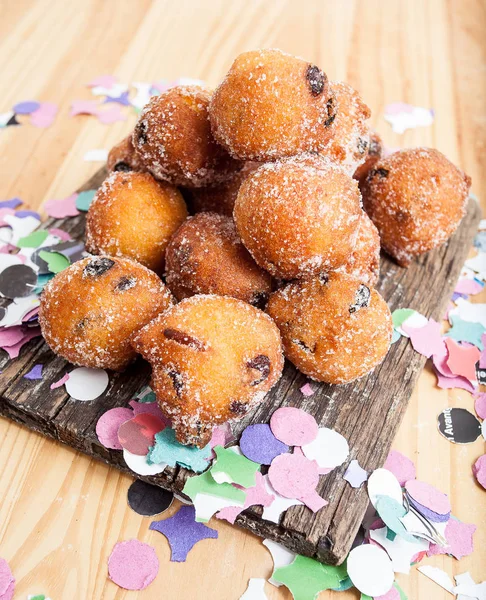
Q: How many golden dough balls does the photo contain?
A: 14